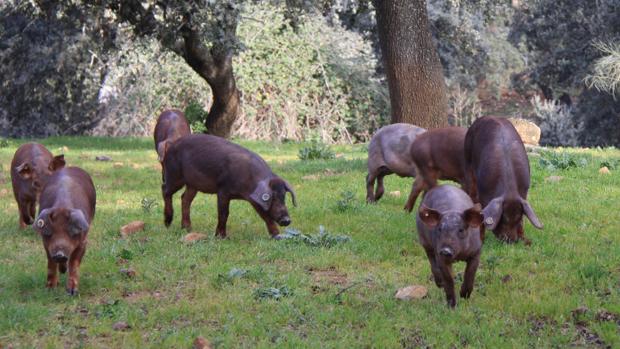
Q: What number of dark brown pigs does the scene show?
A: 7